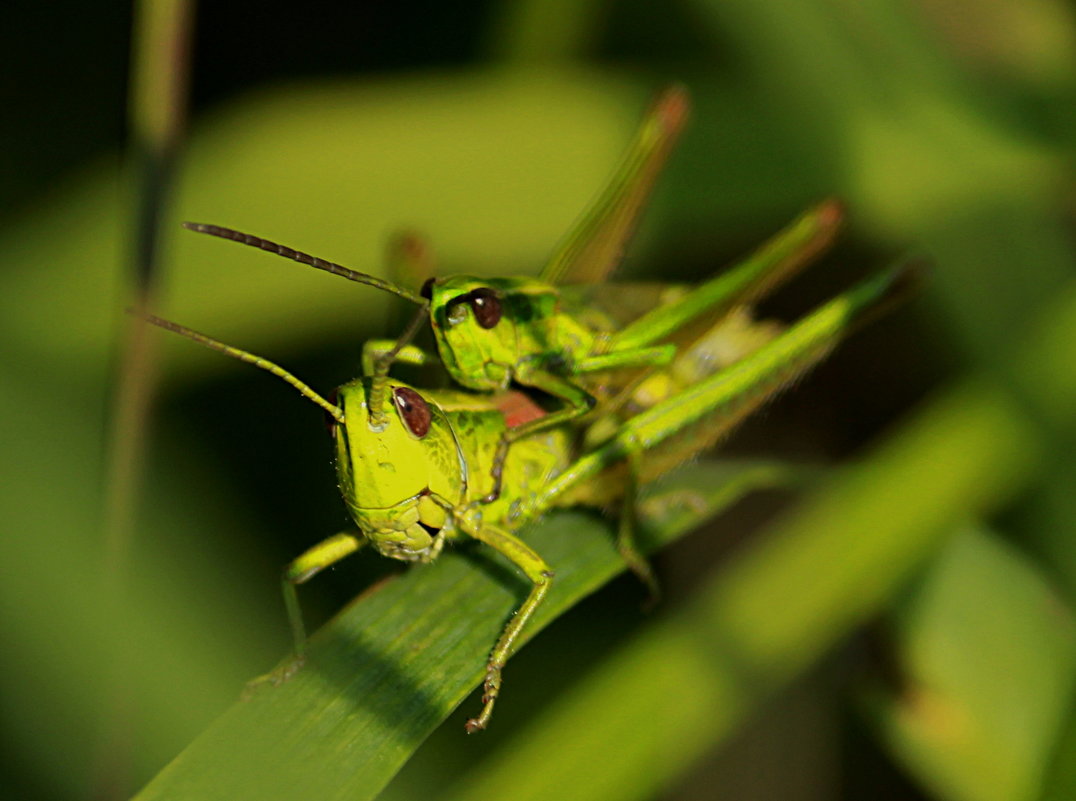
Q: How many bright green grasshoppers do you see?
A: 2